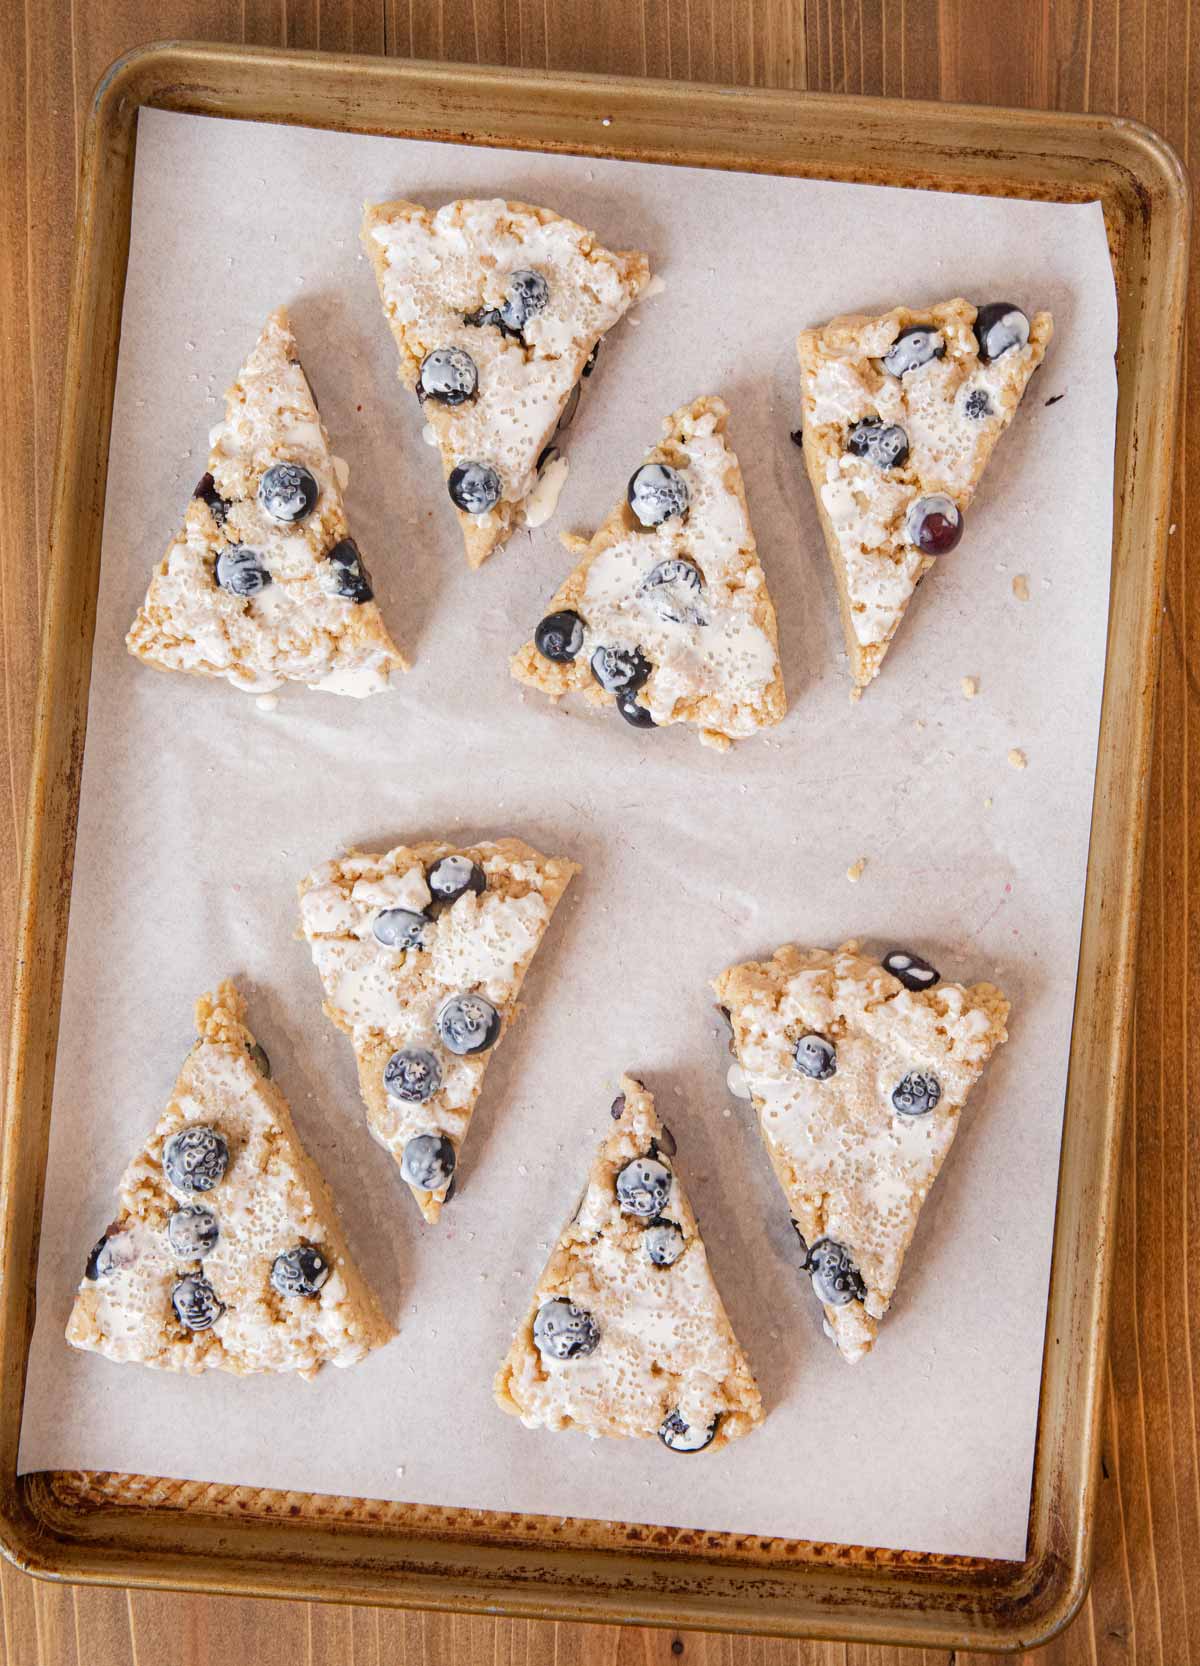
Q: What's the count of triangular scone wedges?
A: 8